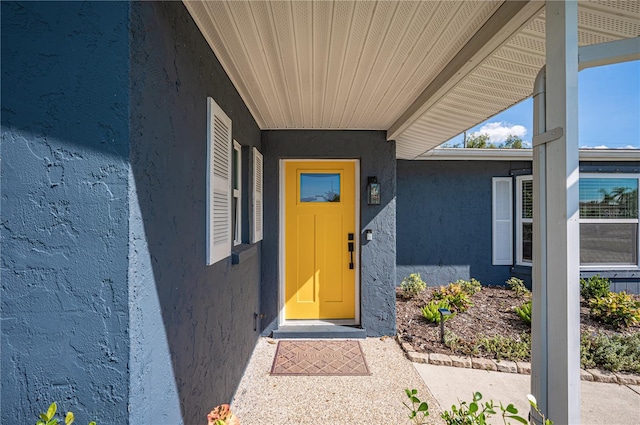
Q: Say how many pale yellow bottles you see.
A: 0